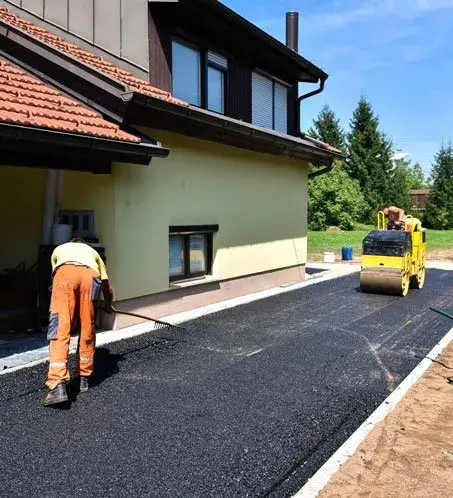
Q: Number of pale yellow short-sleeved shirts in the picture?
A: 1